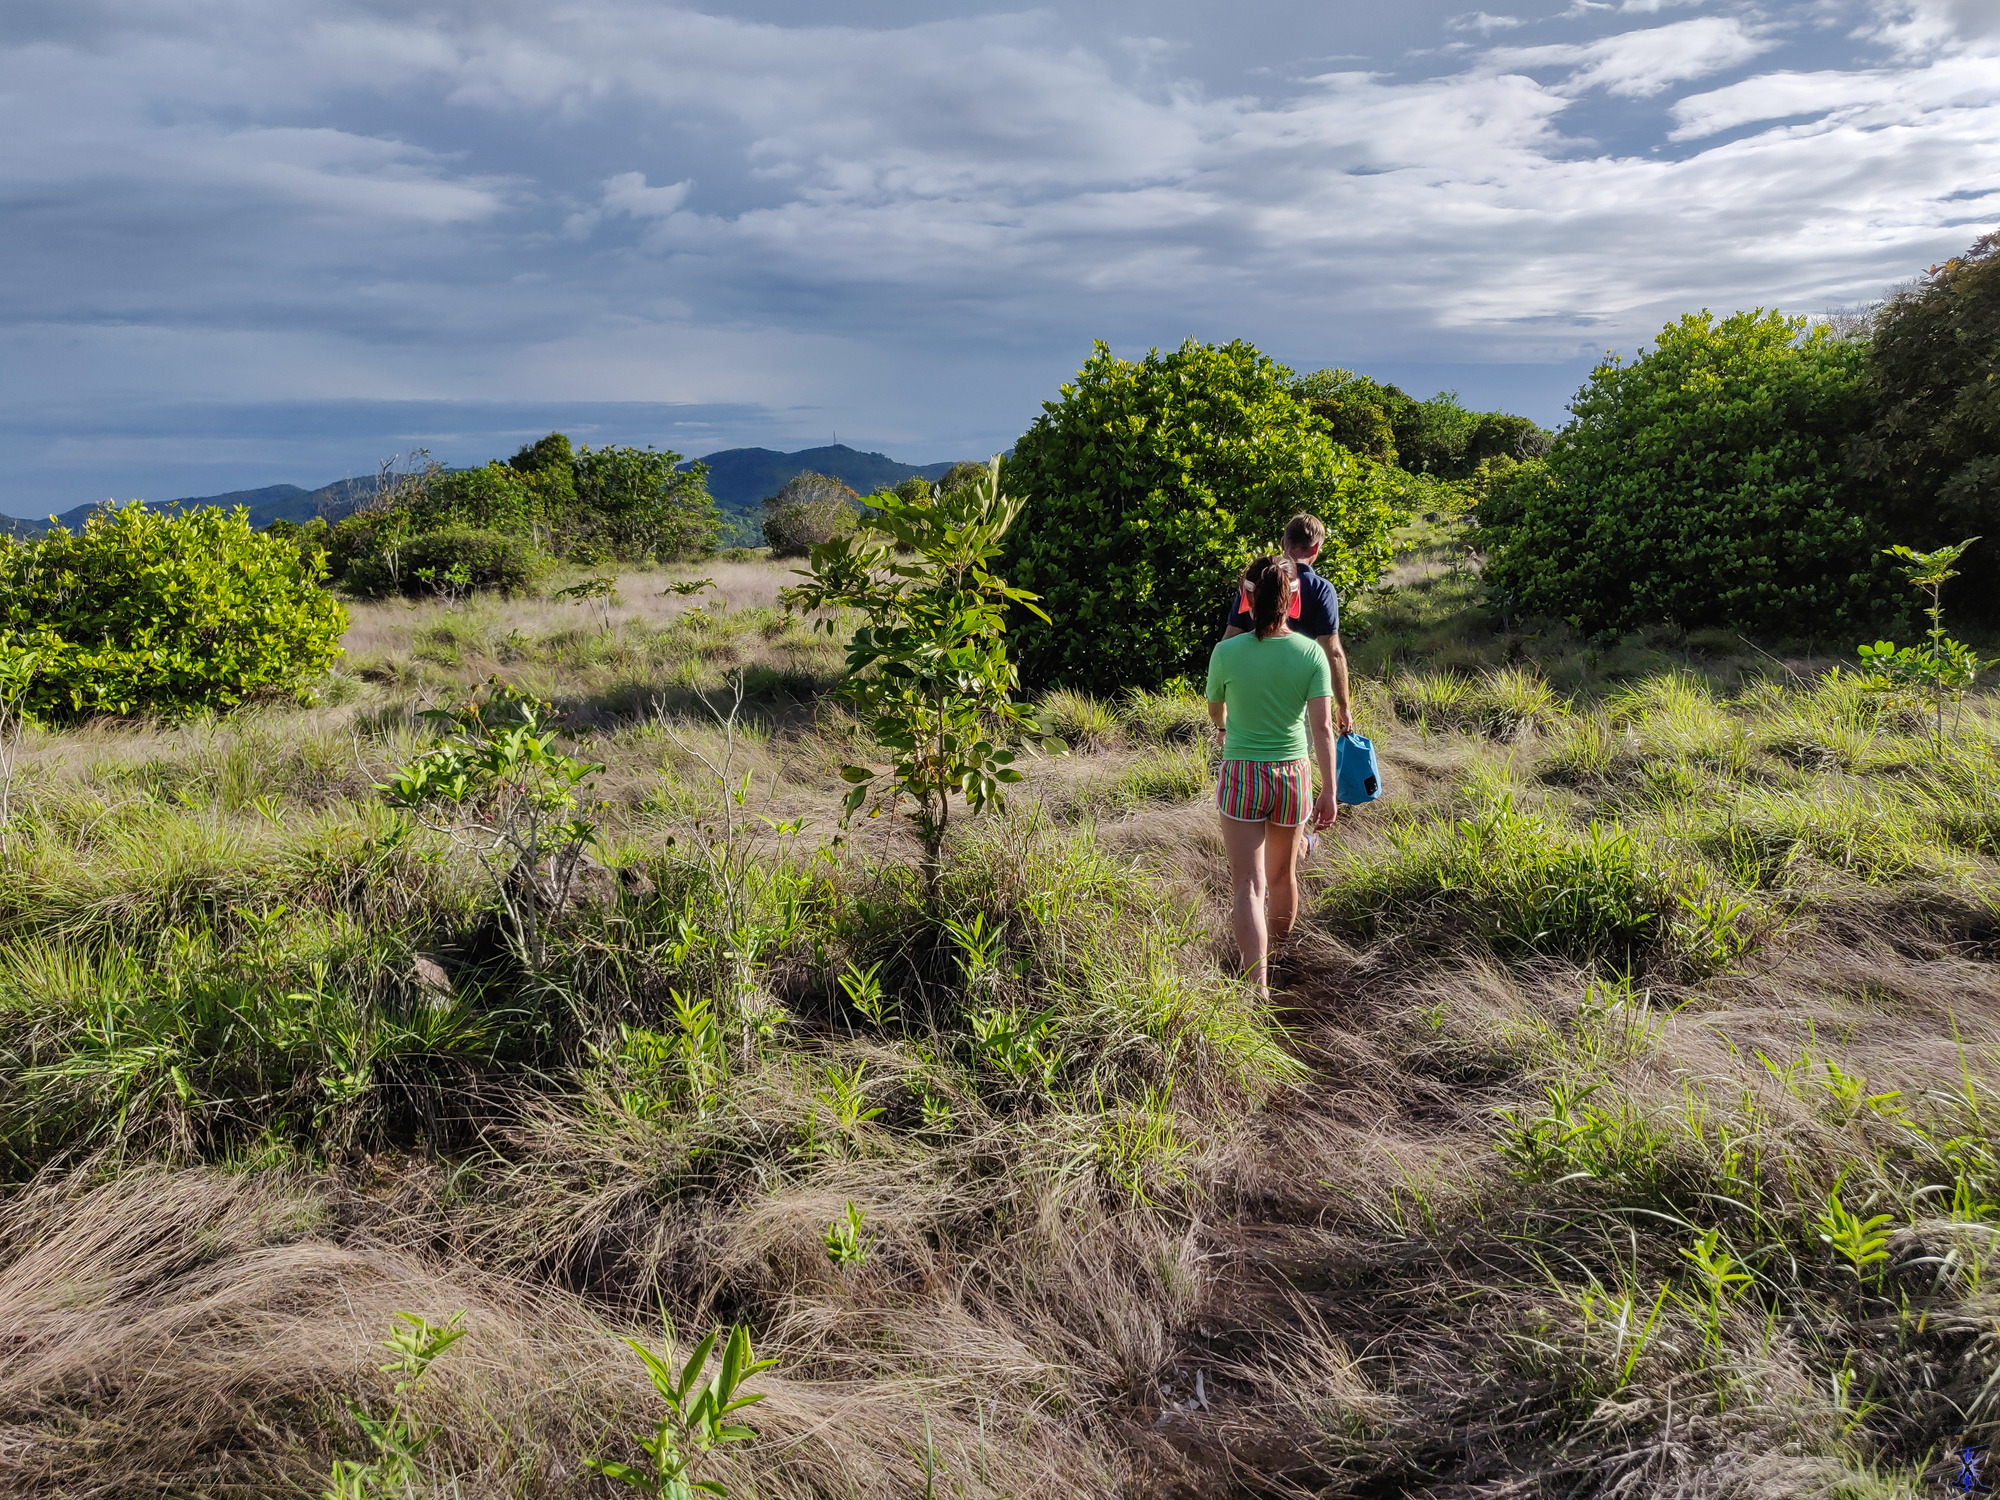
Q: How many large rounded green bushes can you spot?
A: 3